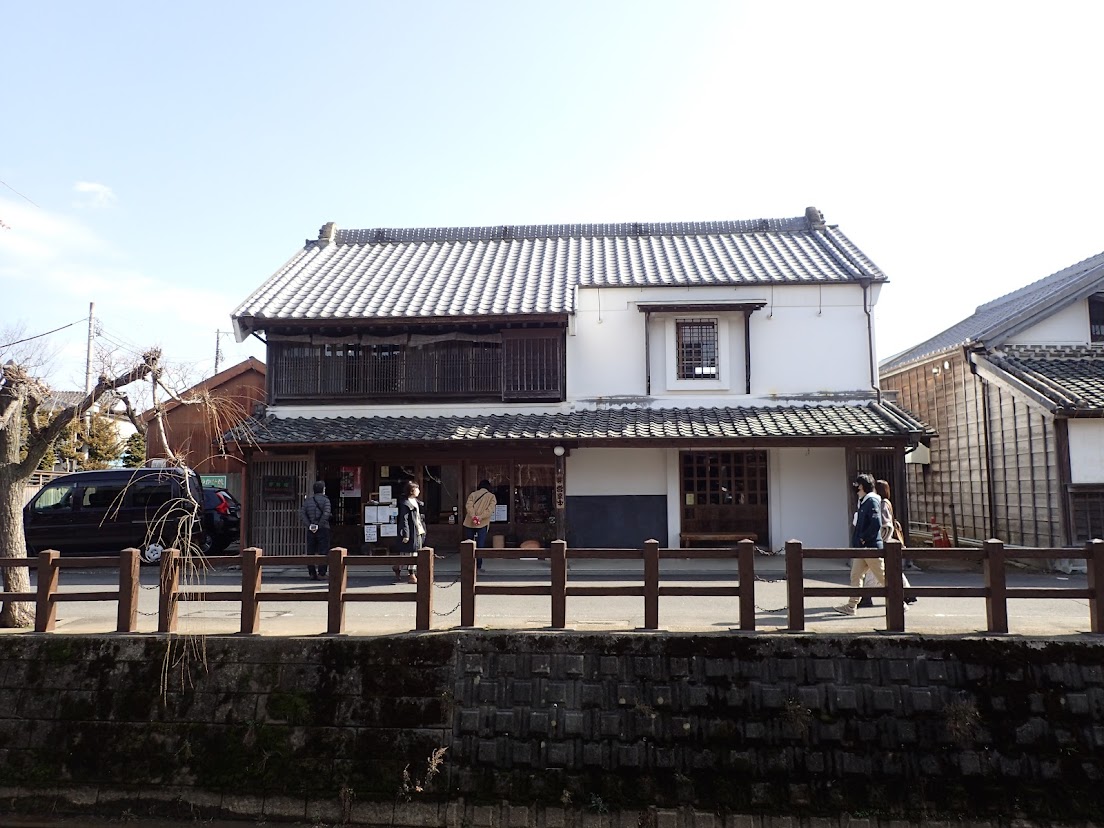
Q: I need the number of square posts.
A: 14